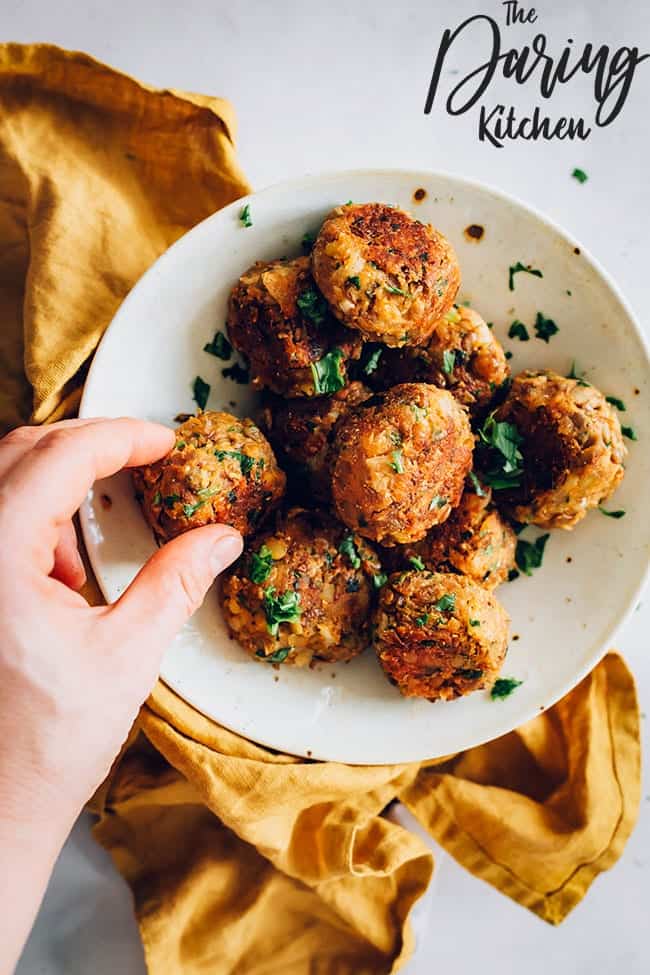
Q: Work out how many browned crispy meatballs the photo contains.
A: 10